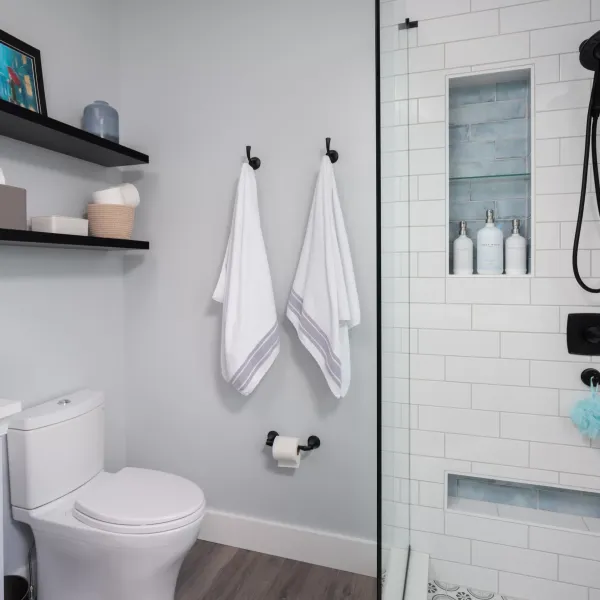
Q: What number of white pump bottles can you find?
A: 3